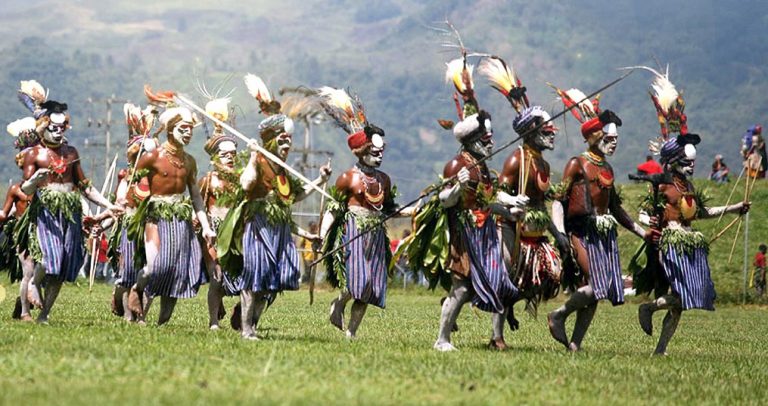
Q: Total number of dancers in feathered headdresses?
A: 11